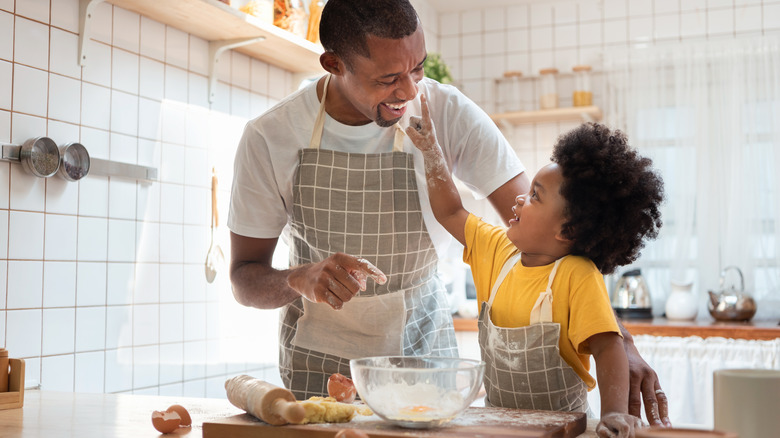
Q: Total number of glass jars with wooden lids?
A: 3